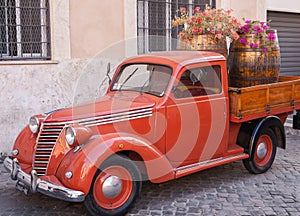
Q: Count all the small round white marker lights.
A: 2